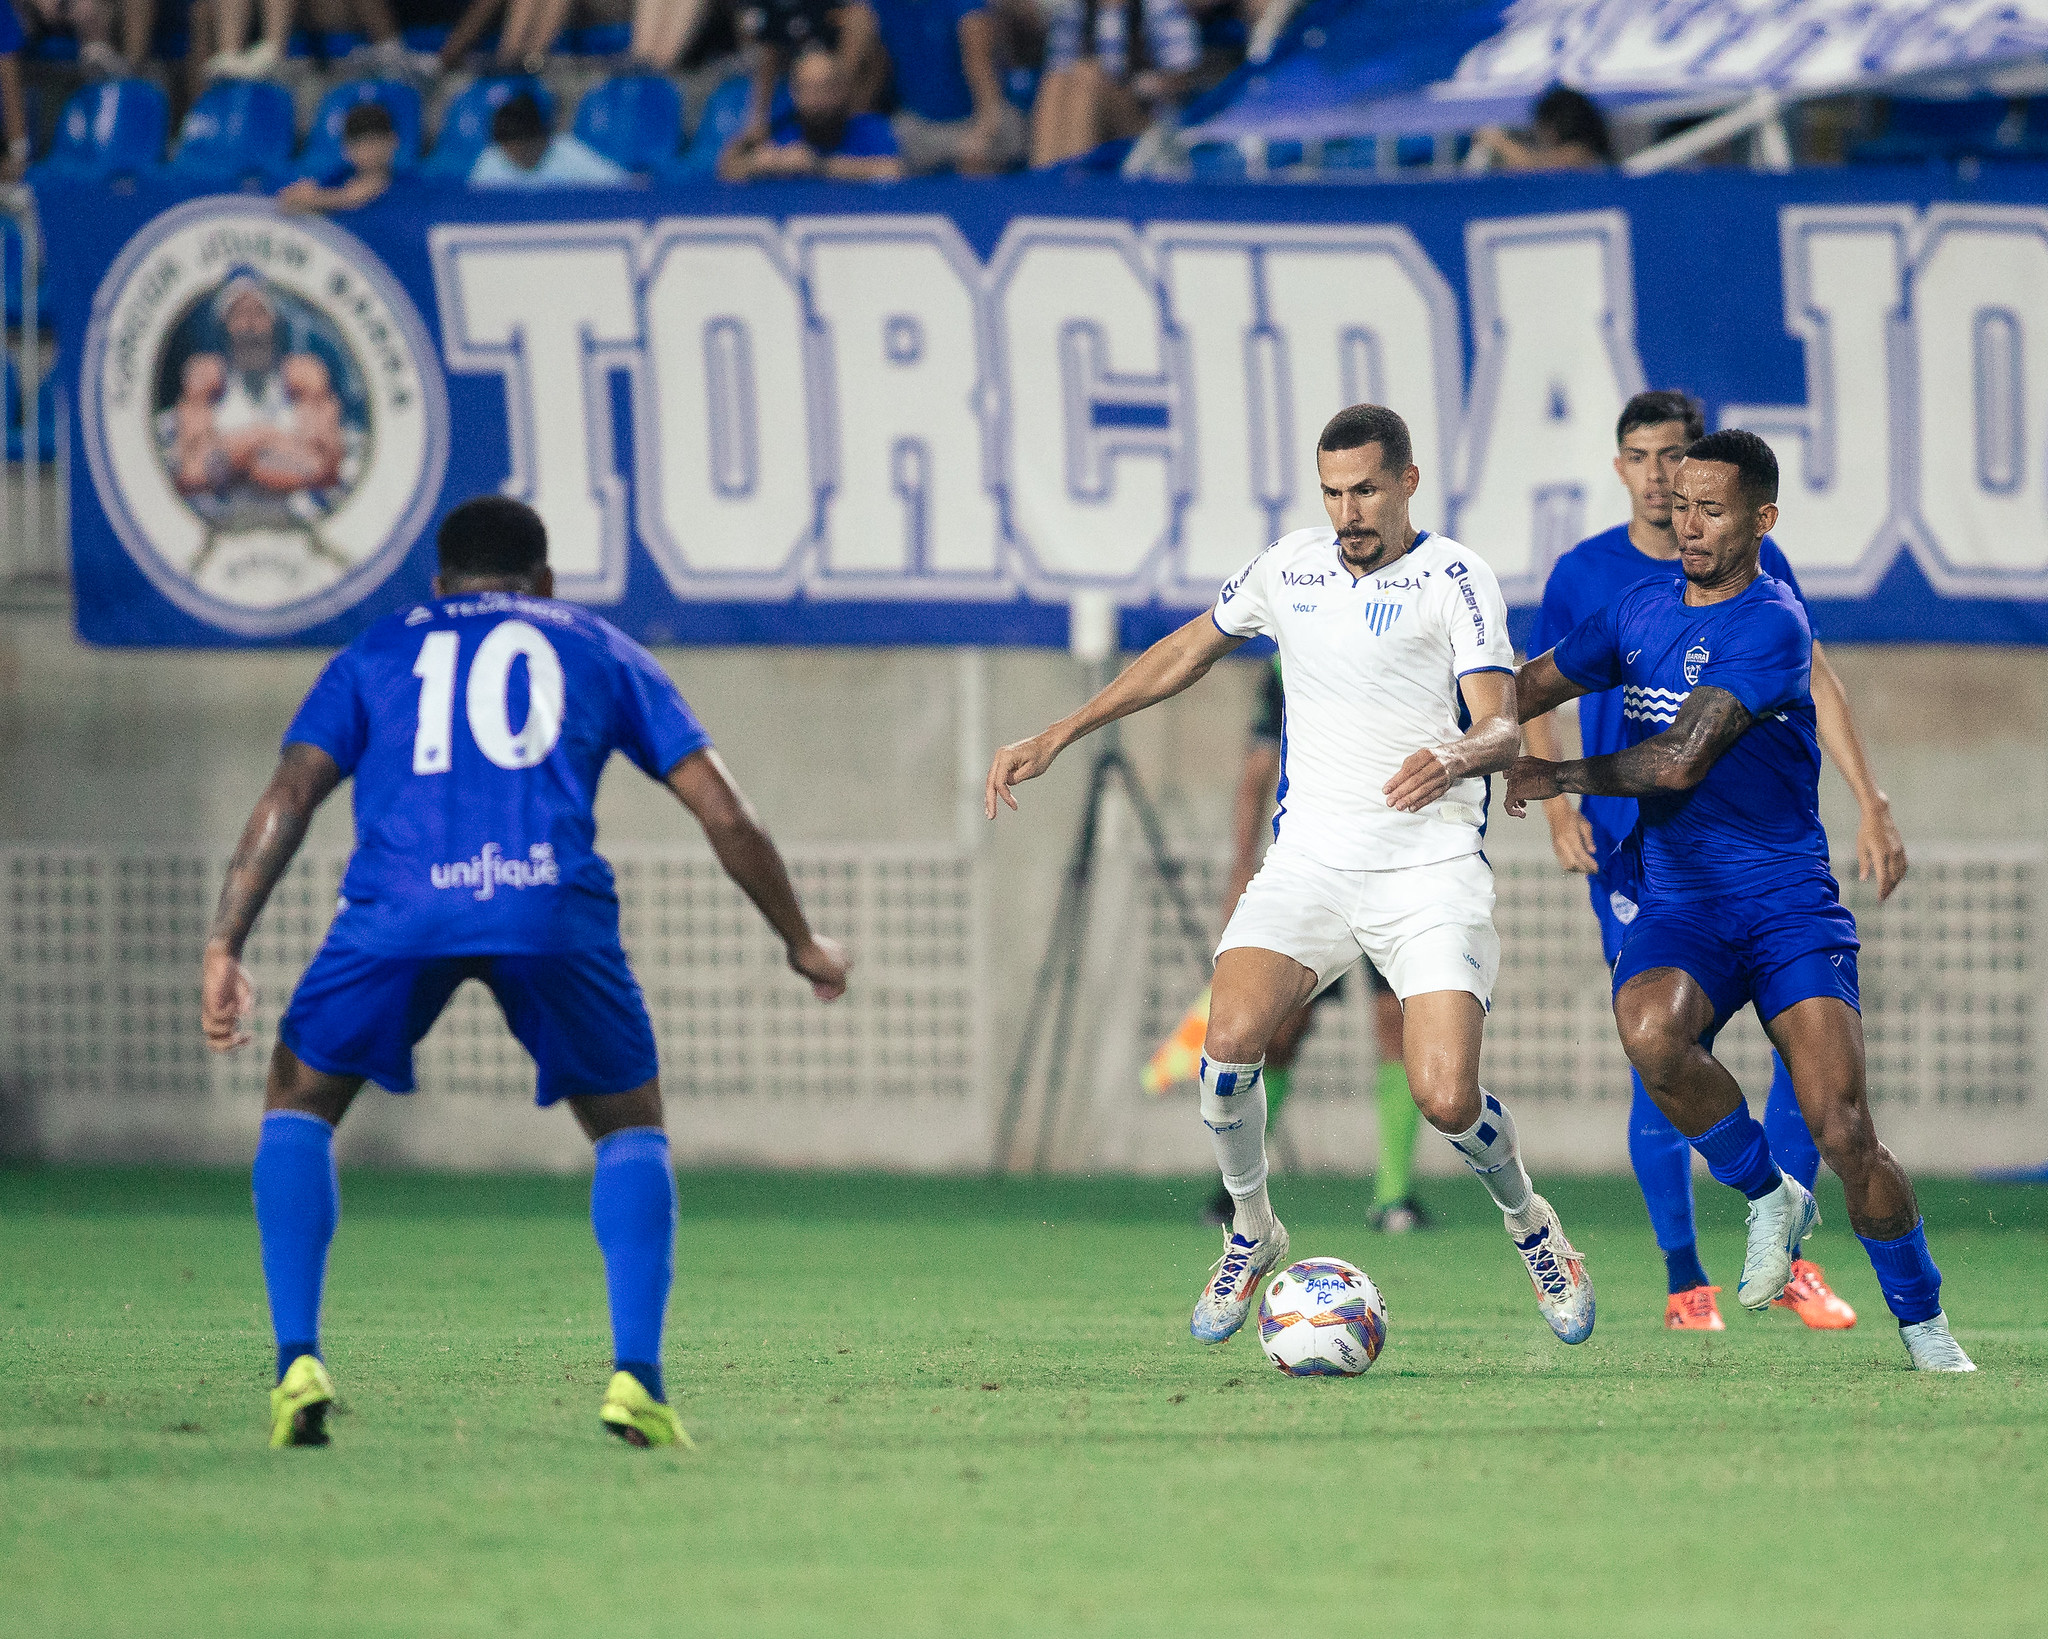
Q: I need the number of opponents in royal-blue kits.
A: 3